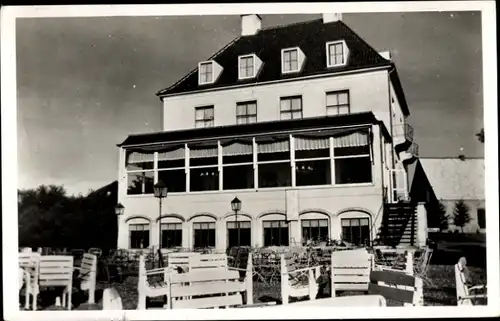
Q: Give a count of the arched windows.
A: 7